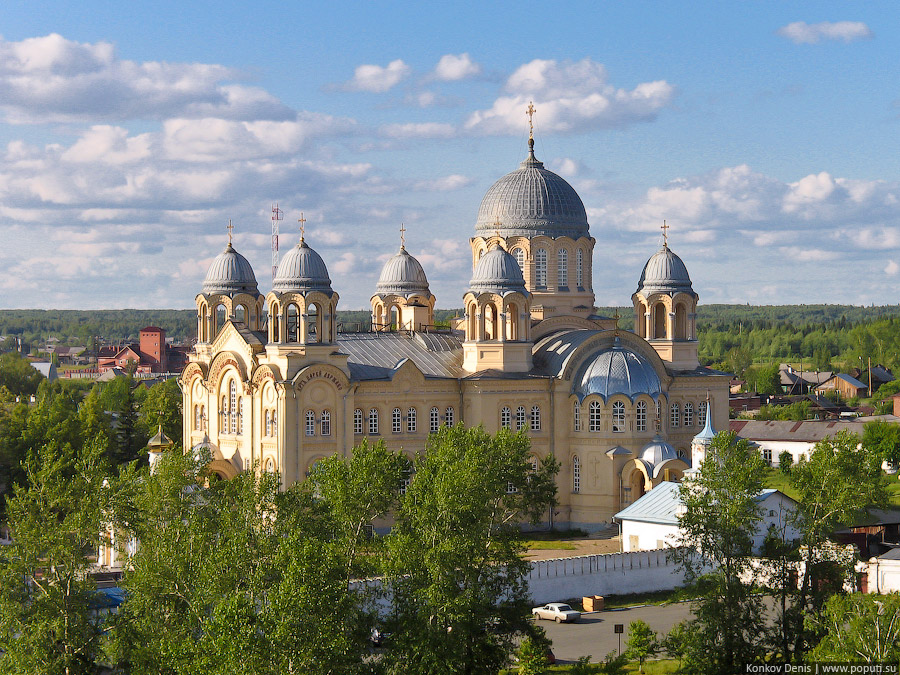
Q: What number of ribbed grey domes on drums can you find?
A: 6